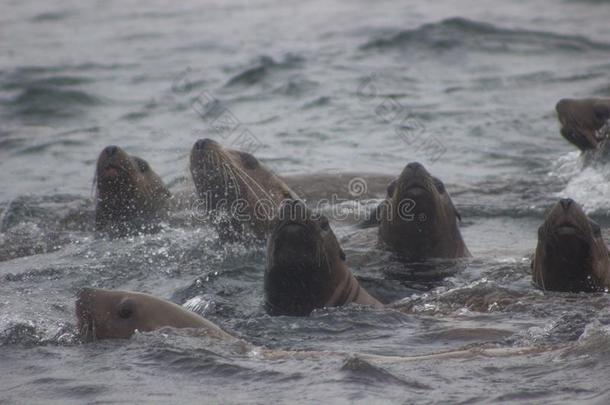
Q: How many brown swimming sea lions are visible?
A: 7